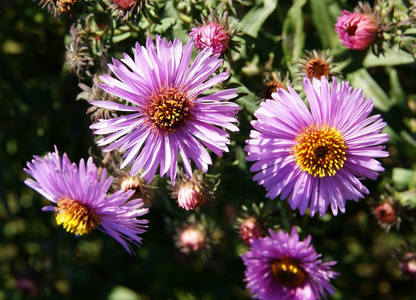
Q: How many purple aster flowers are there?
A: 4